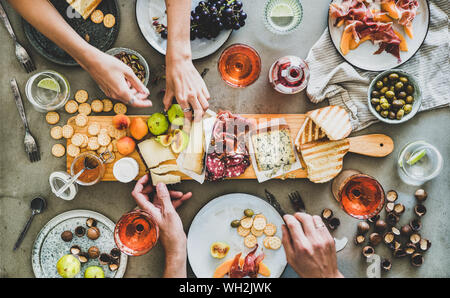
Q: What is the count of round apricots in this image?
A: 3